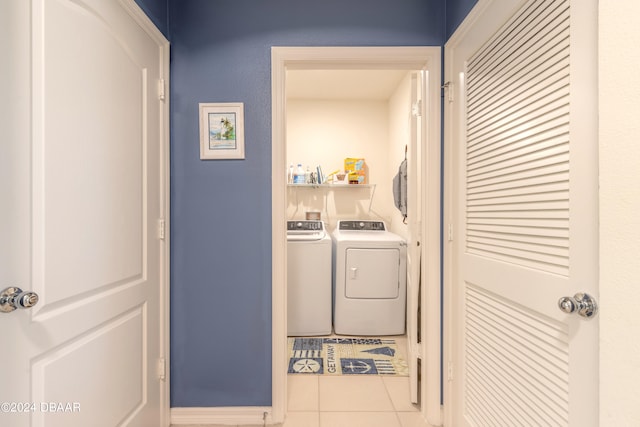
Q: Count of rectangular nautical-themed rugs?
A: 1